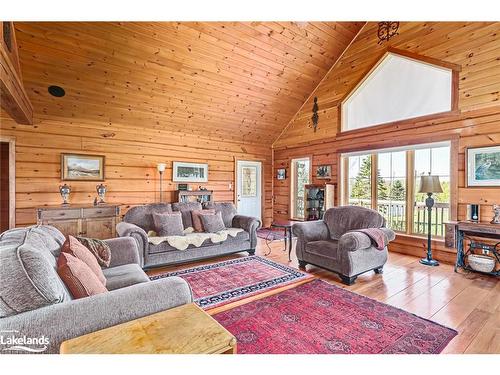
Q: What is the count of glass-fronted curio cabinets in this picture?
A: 1